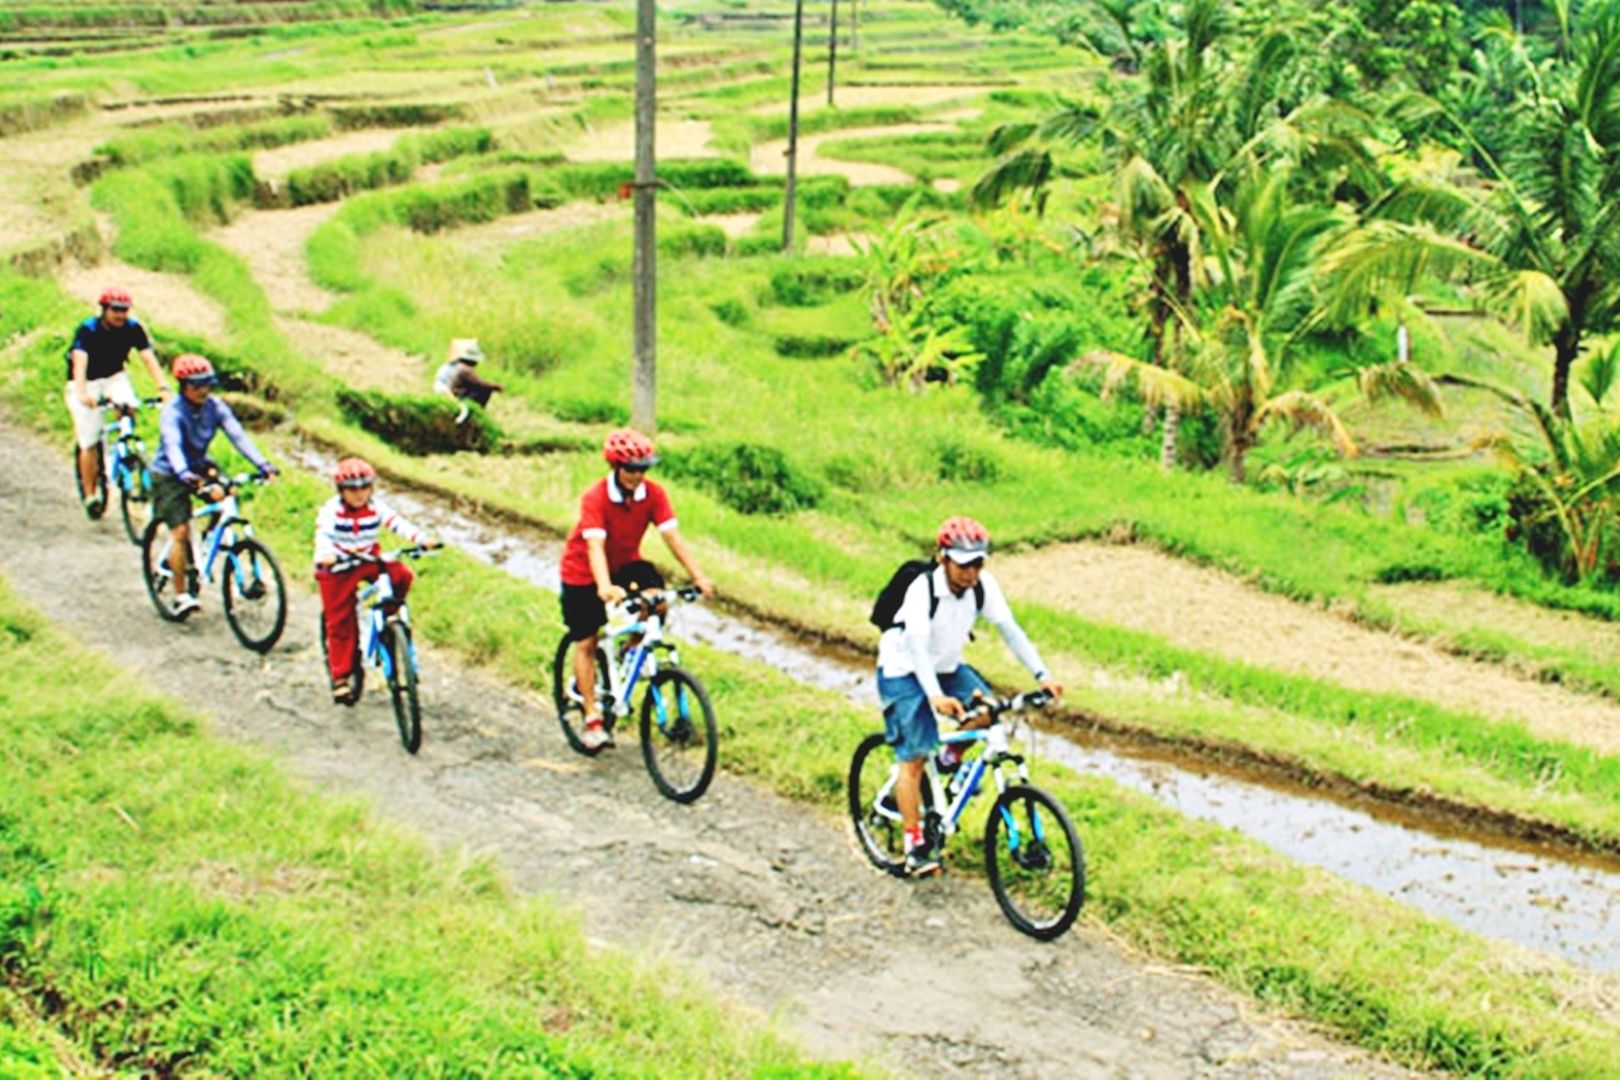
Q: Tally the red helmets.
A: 5